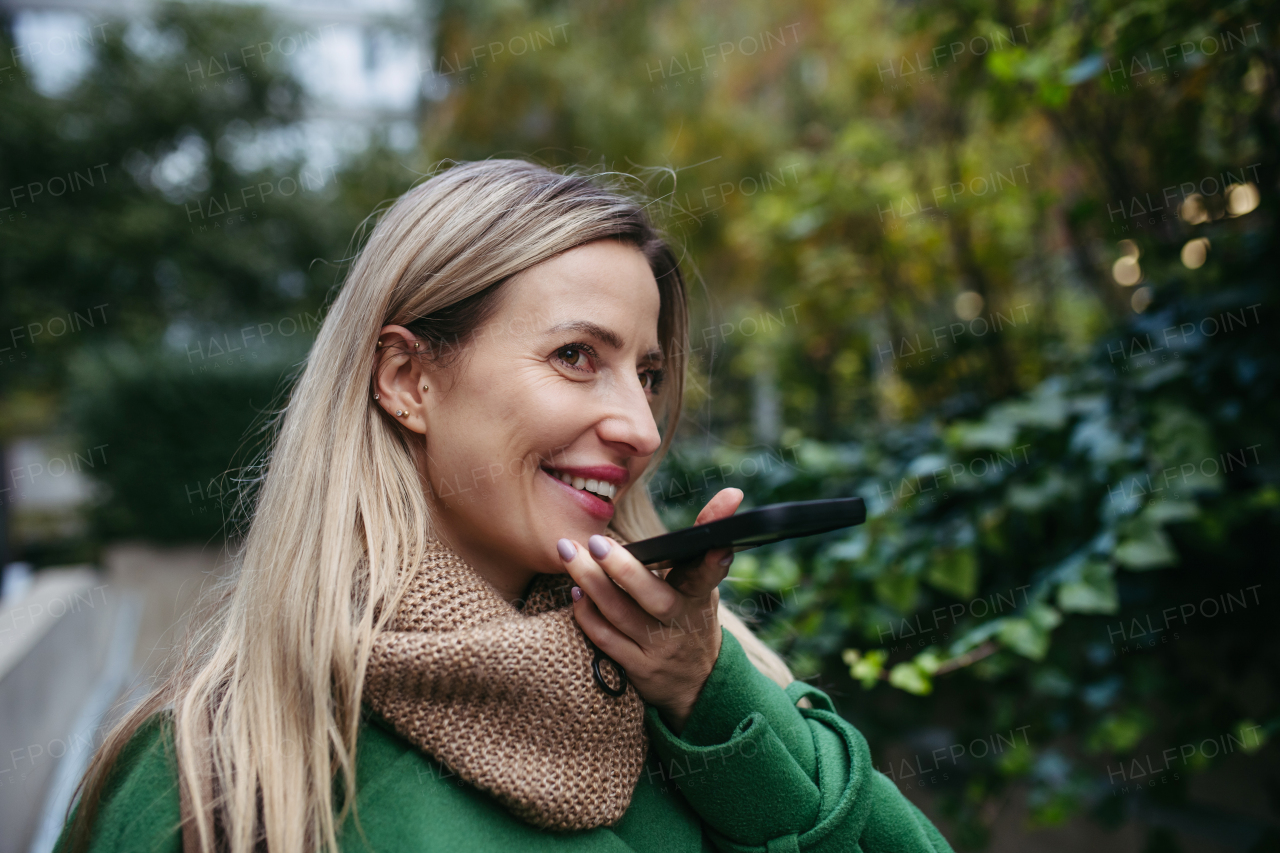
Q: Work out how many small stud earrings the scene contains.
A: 6